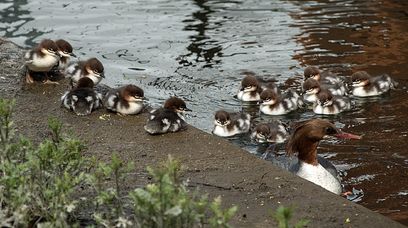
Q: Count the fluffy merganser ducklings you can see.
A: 14